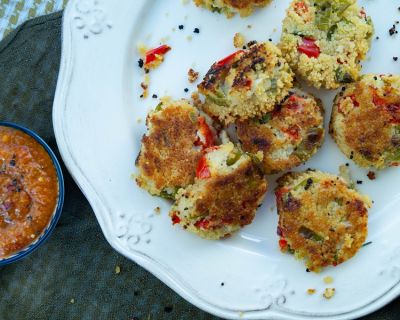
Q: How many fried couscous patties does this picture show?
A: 8